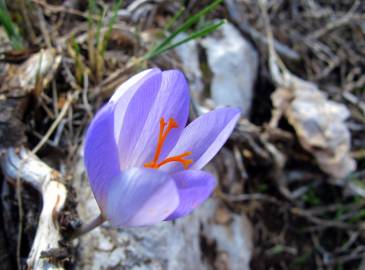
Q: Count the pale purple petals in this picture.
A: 6